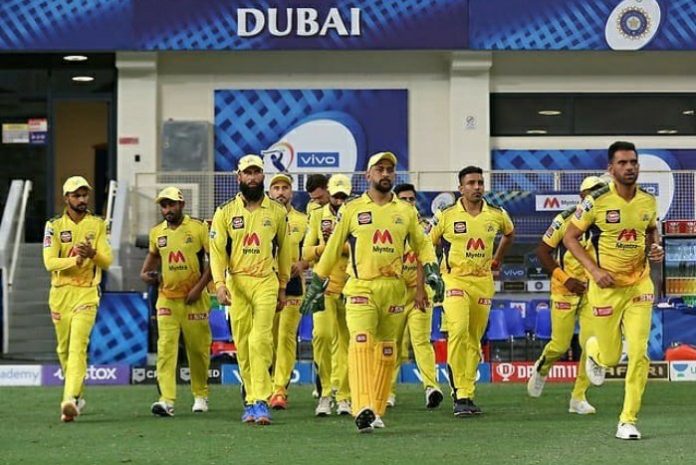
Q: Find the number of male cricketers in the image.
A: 11